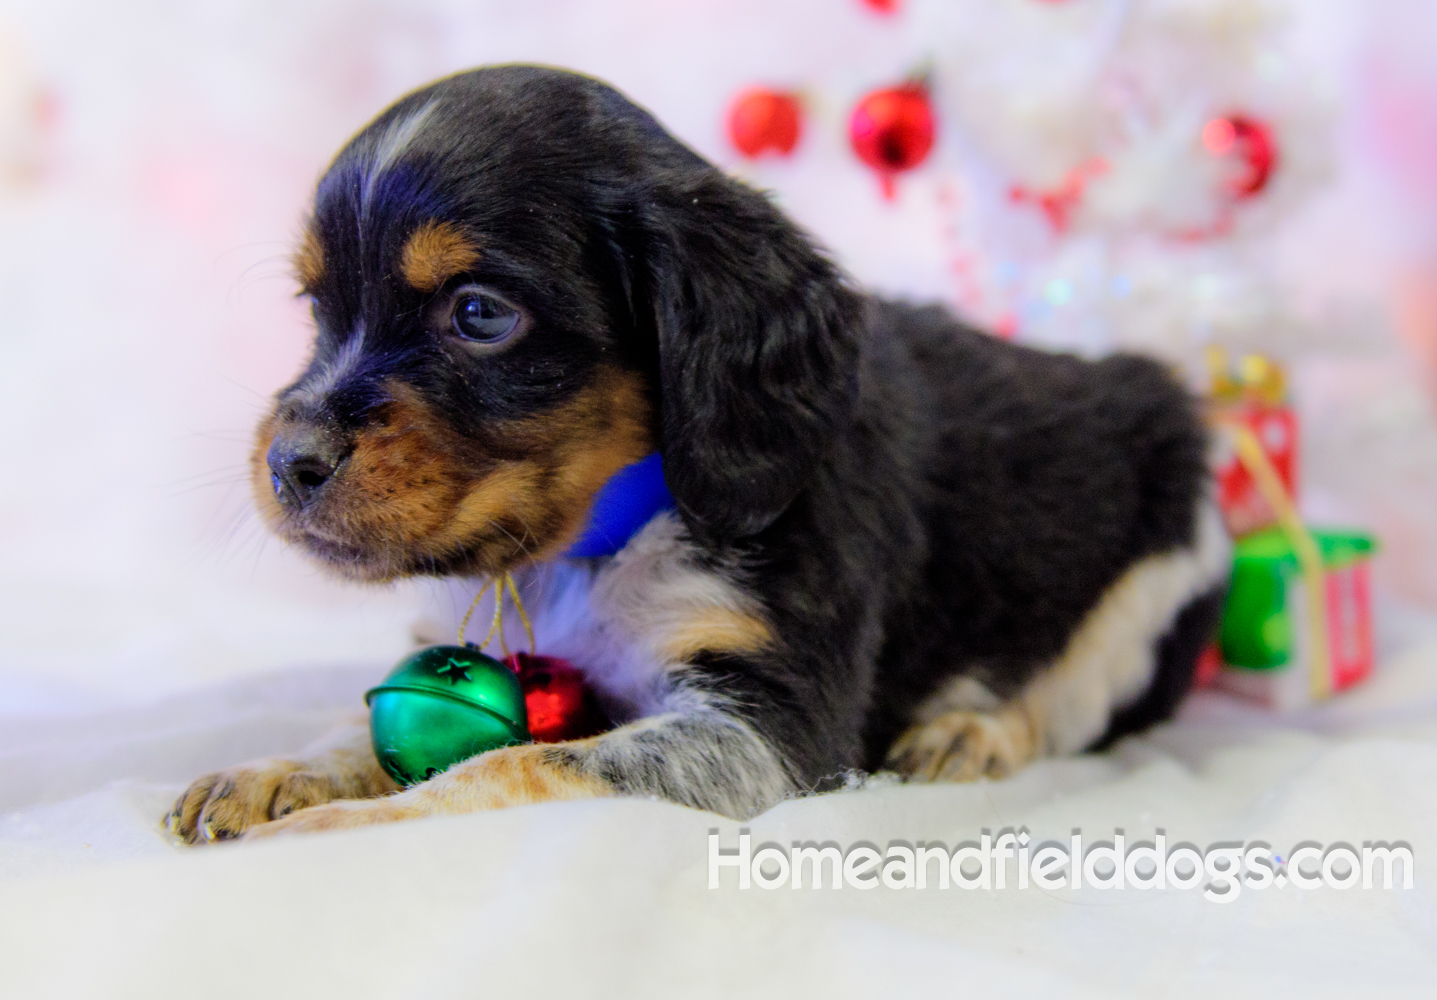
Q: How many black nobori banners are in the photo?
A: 0